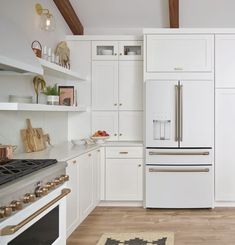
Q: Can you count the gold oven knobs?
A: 7